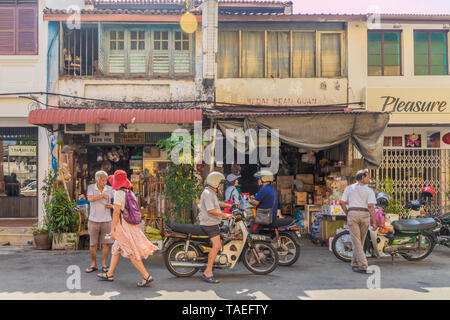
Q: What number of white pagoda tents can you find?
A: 0